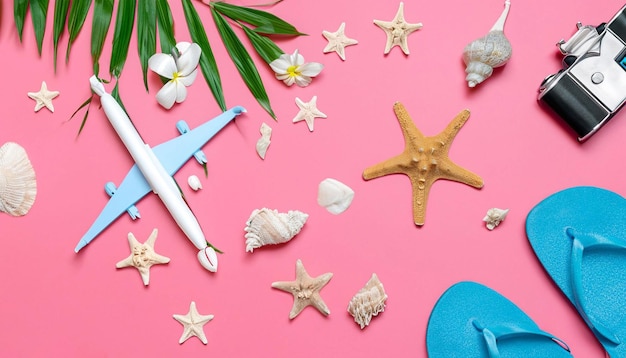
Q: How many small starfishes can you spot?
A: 7